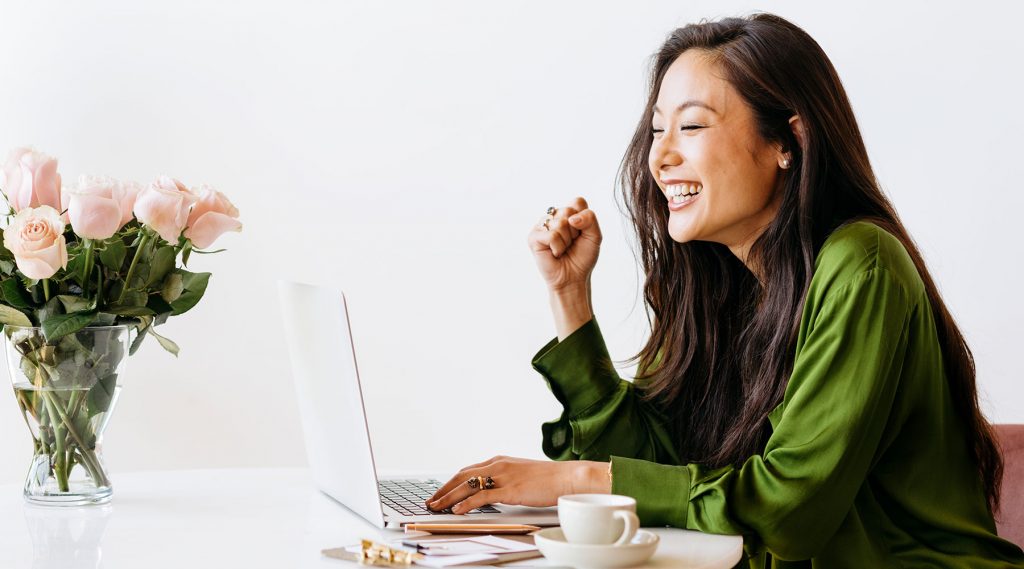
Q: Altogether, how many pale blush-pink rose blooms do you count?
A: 6